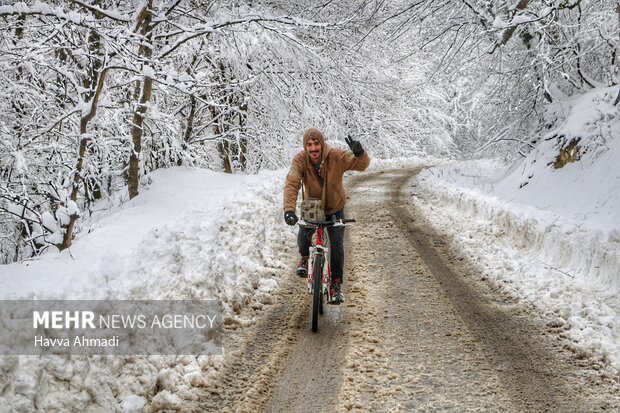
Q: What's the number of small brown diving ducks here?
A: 0